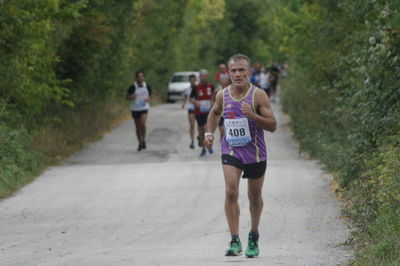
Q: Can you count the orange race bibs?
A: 0